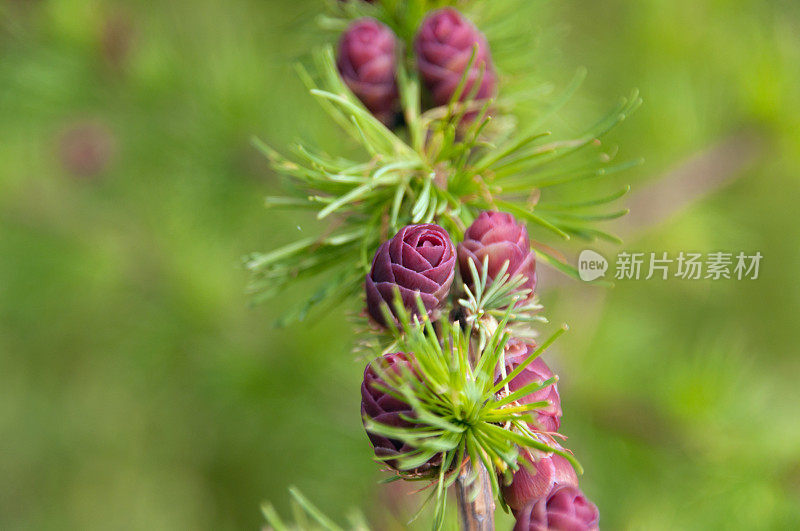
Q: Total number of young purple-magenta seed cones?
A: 8